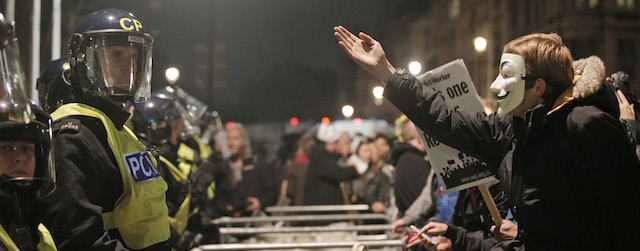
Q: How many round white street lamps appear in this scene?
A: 5